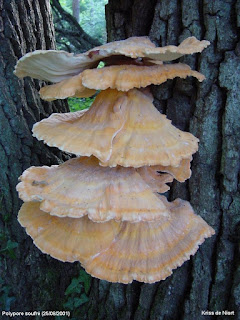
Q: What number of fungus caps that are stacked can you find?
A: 5